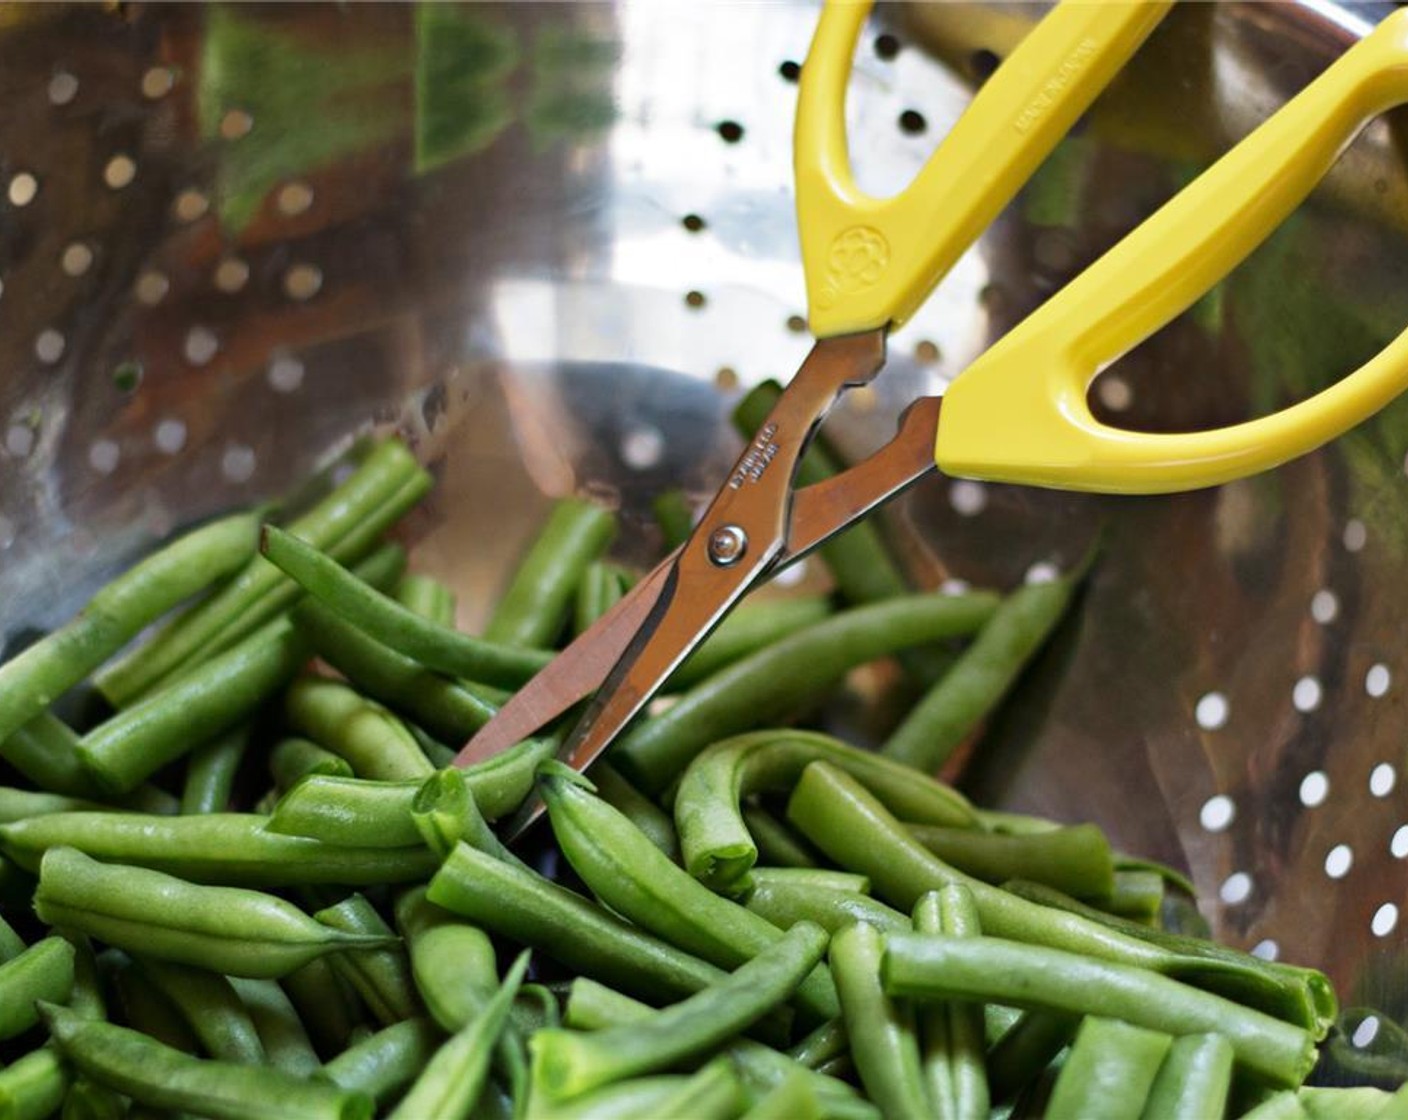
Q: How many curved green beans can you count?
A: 1